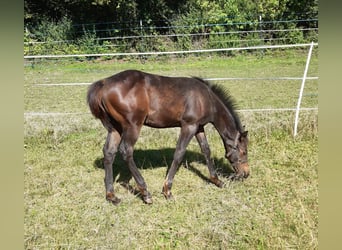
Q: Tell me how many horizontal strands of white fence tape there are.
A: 3